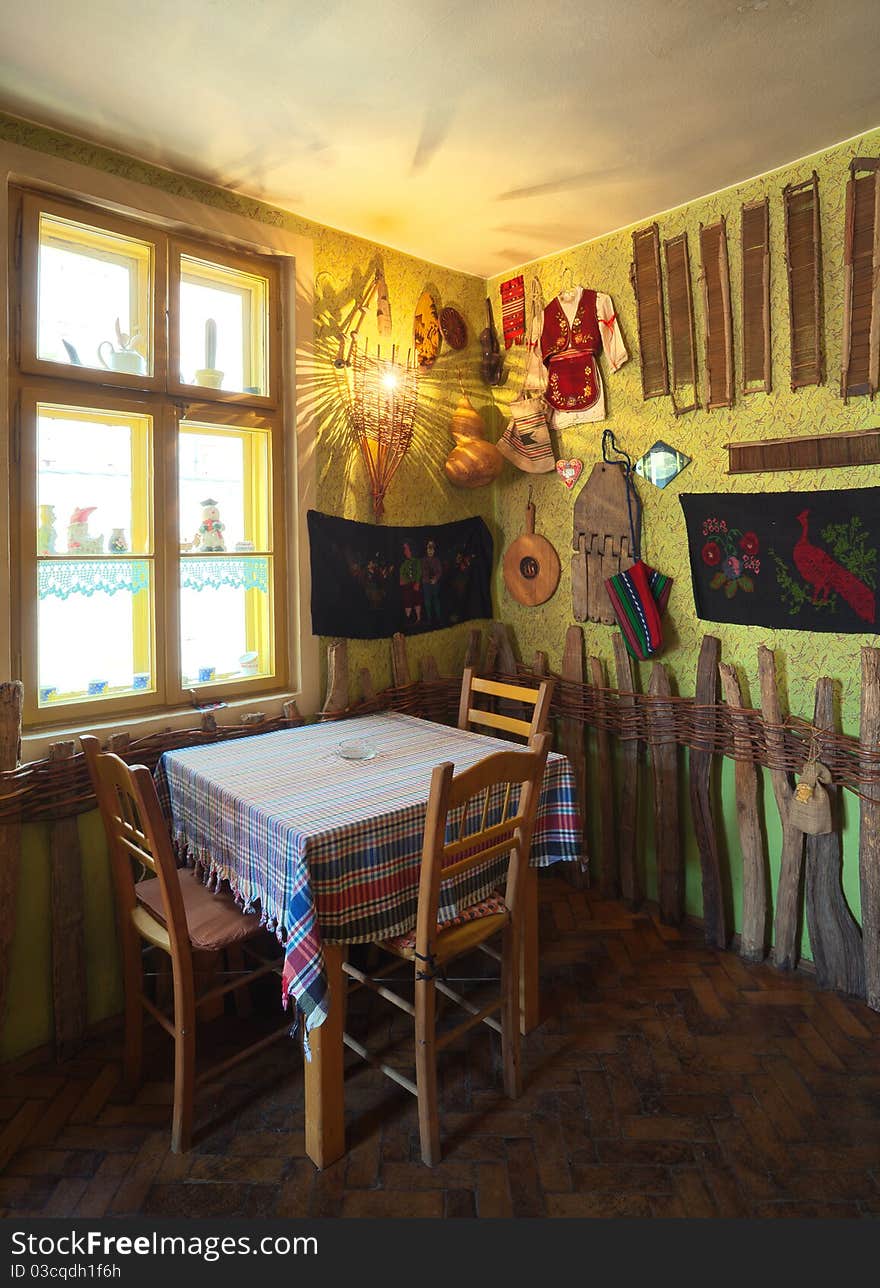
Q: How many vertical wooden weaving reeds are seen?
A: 6